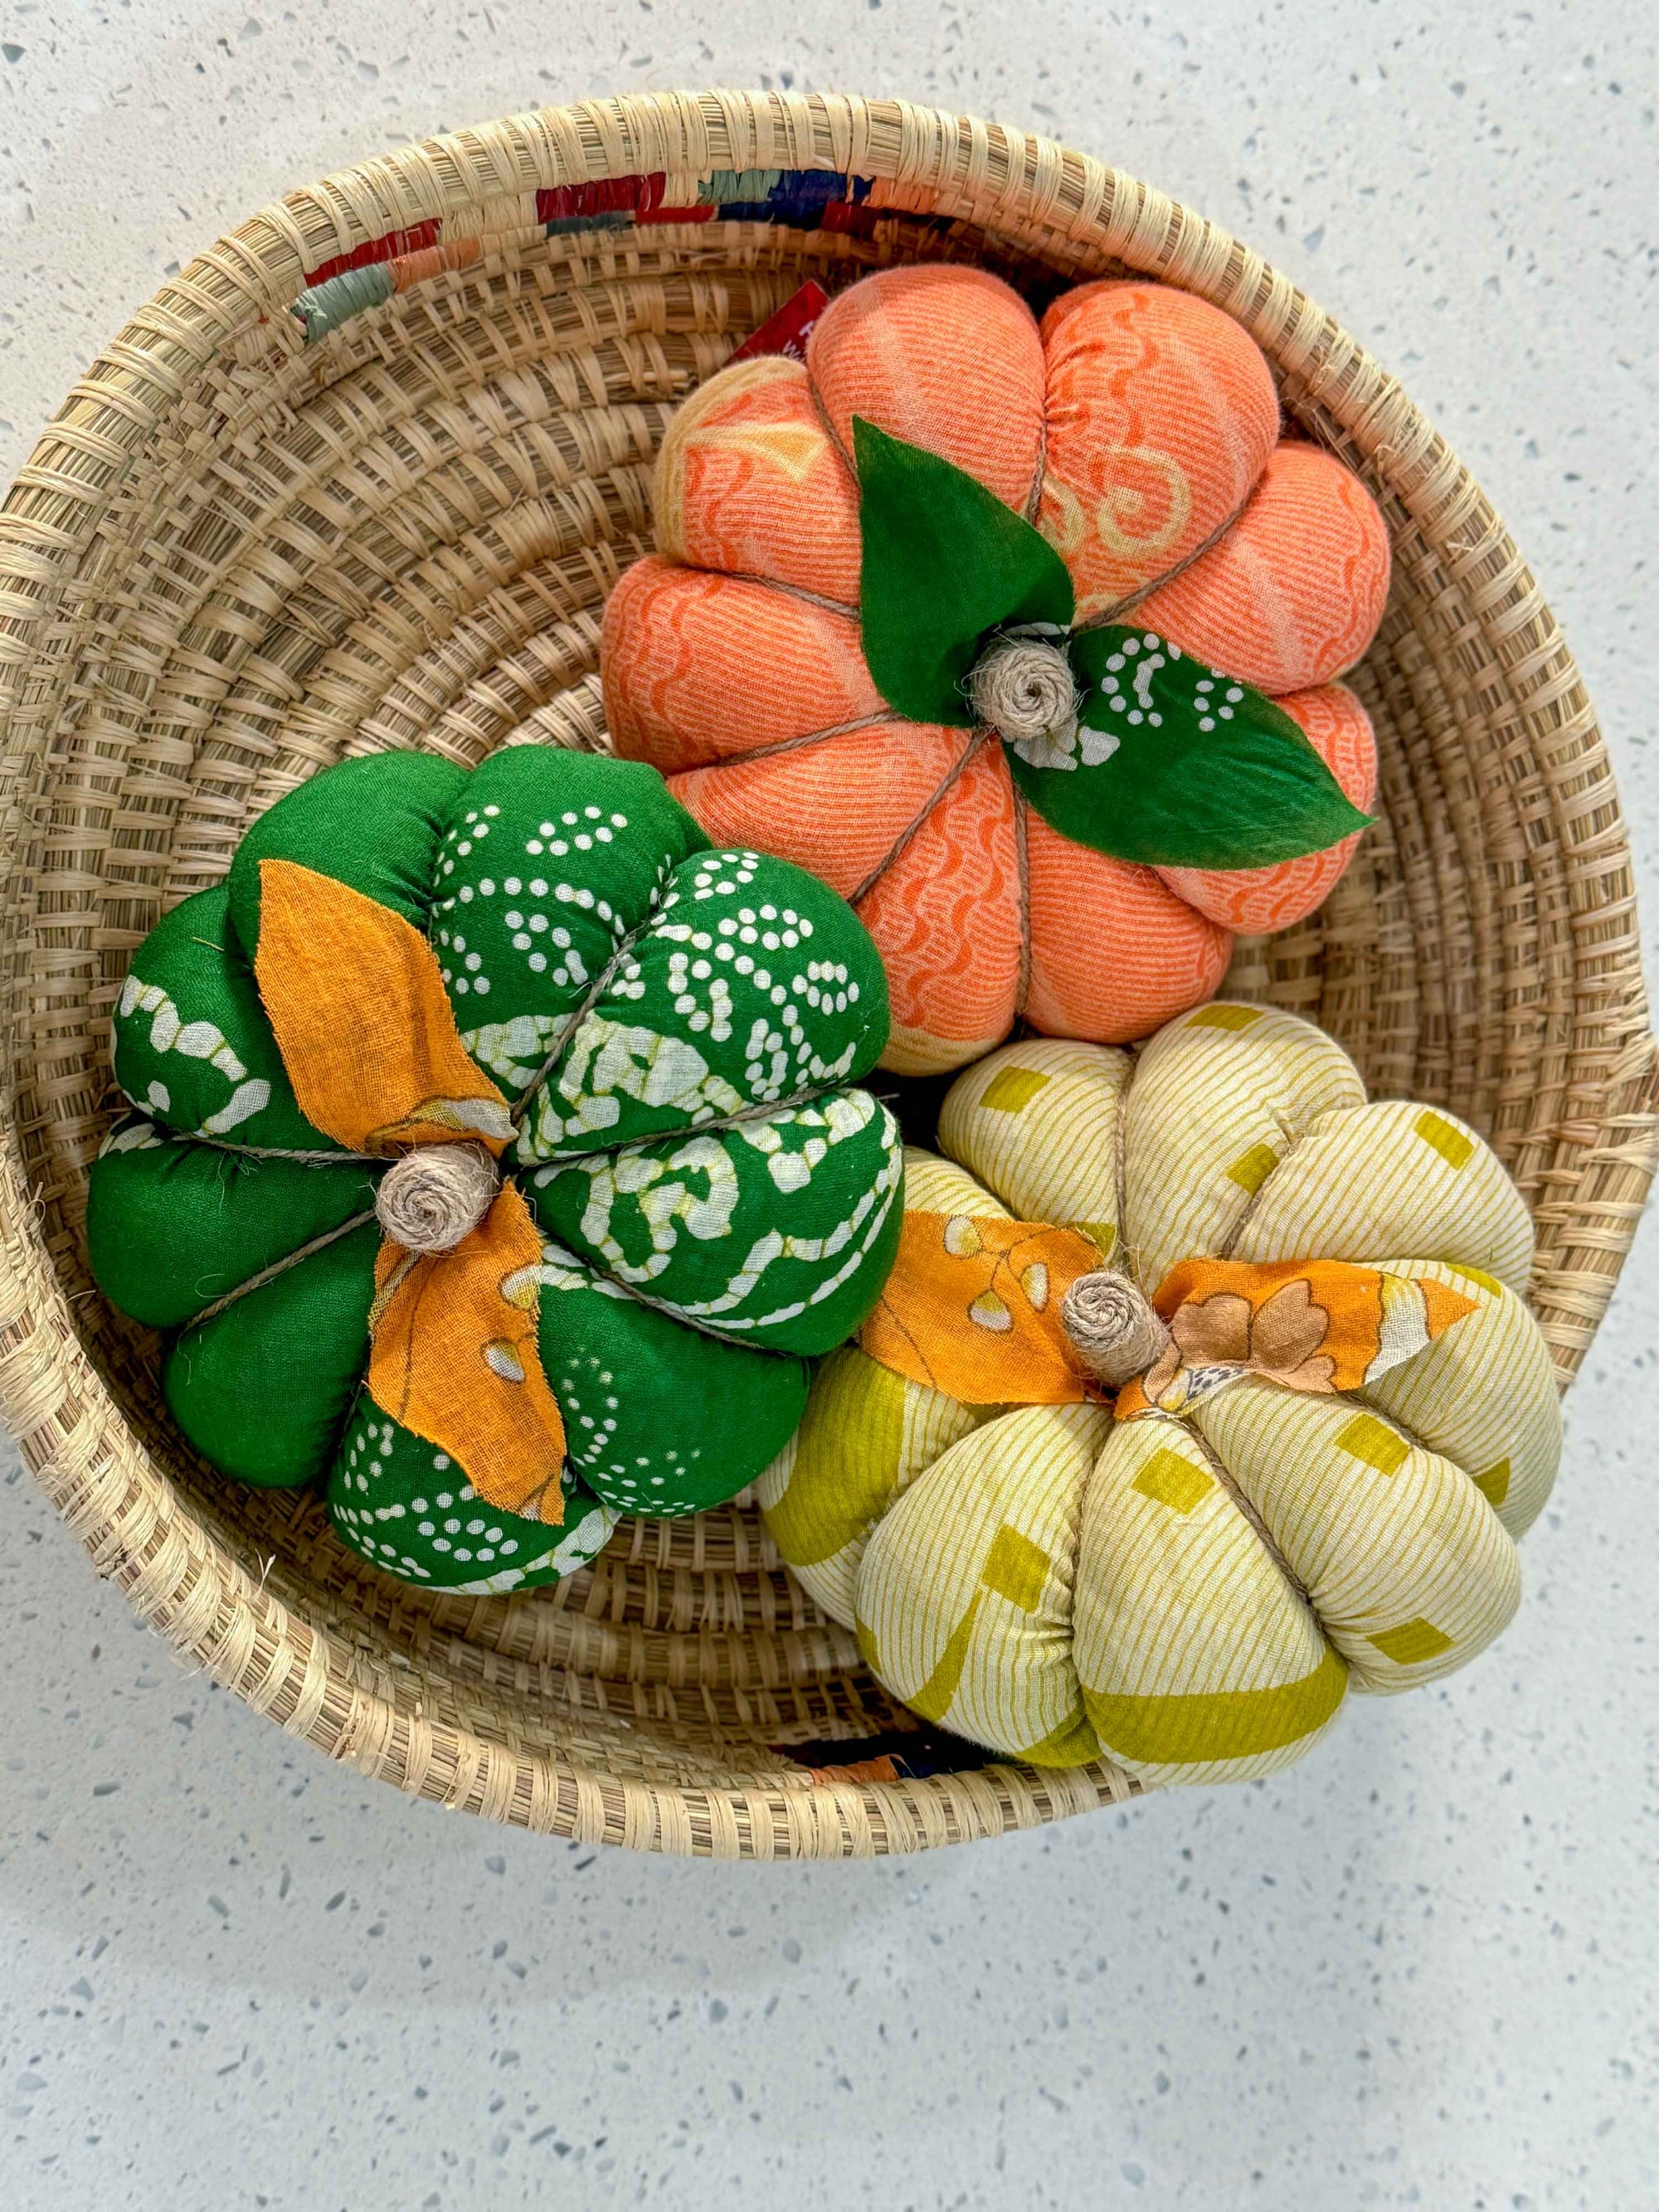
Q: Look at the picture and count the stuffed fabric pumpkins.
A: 3